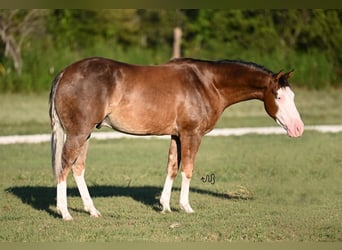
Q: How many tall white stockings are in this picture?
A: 4